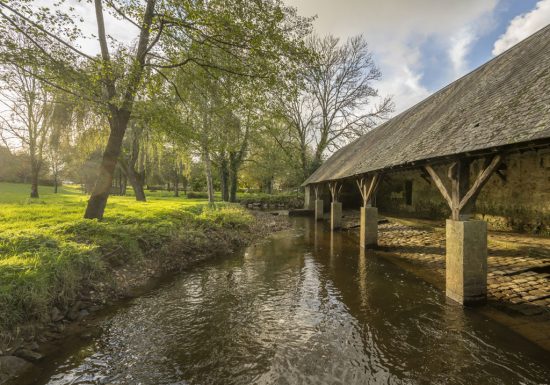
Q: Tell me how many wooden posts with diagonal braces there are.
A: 4